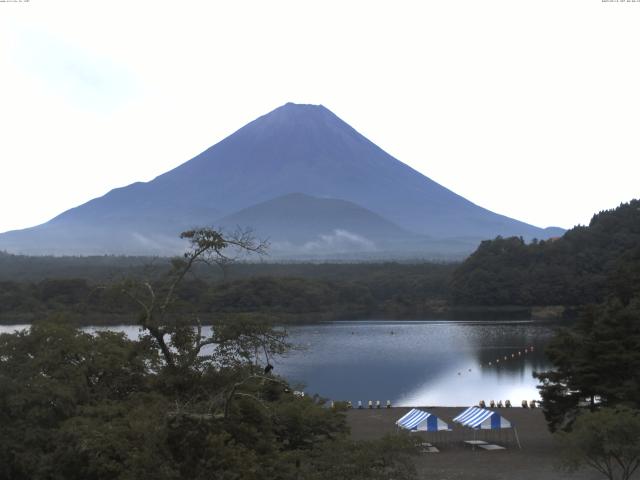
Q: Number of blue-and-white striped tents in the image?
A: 2